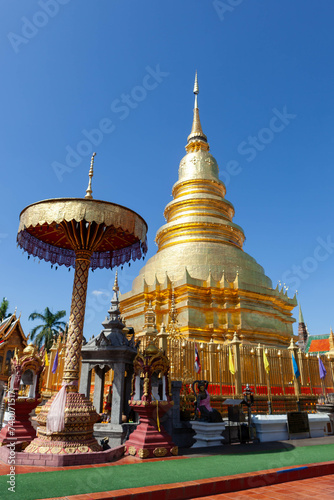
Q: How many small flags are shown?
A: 7